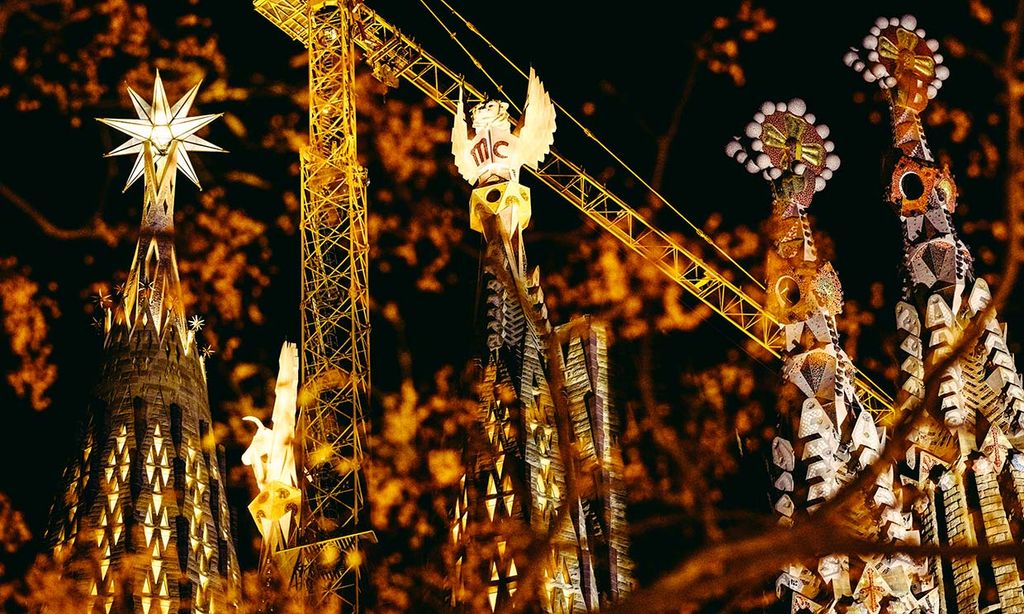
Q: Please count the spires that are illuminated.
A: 5